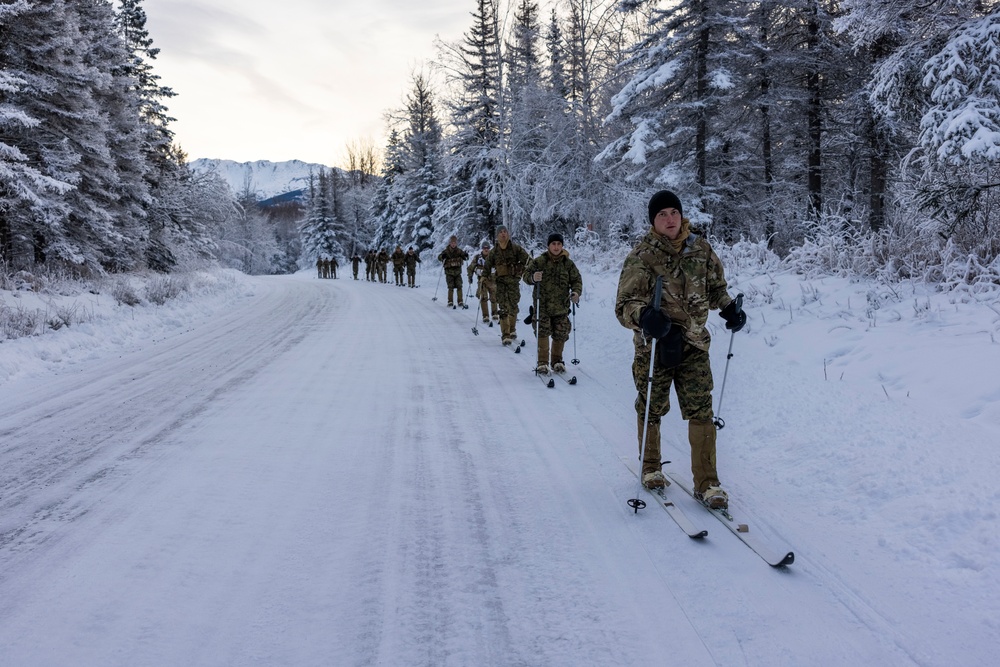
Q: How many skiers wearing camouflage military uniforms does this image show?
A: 14